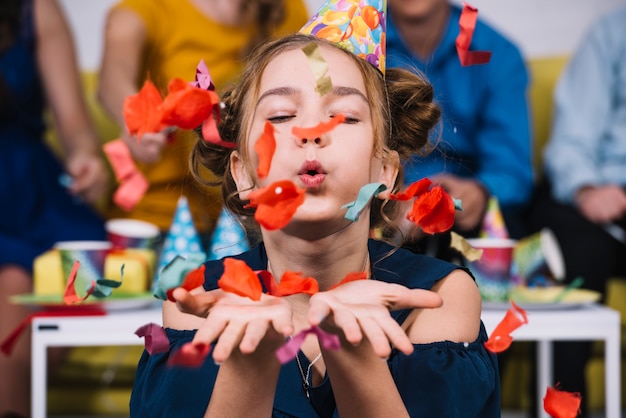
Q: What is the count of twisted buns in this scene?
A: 2